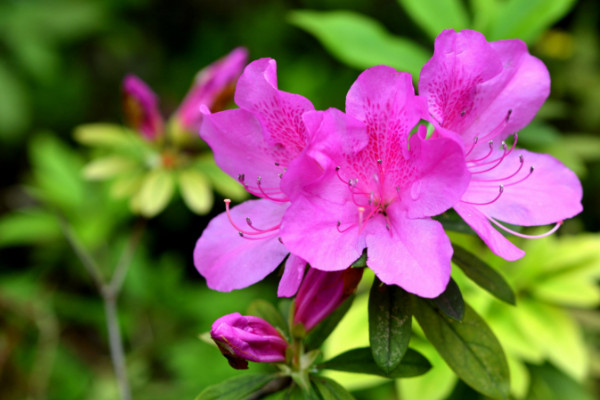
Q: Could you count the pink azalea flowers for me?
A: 3